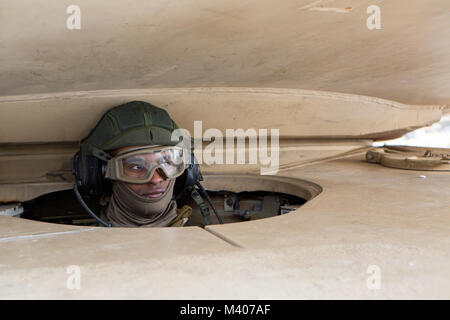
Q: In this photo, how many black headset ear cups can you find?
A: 2